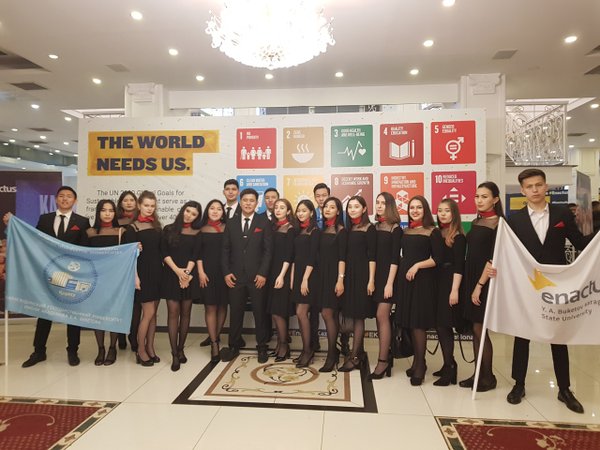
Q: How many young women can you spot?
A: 13